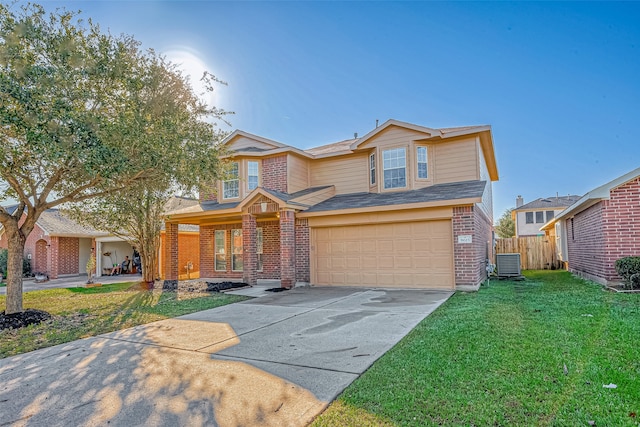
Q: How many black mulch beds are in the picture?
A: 3